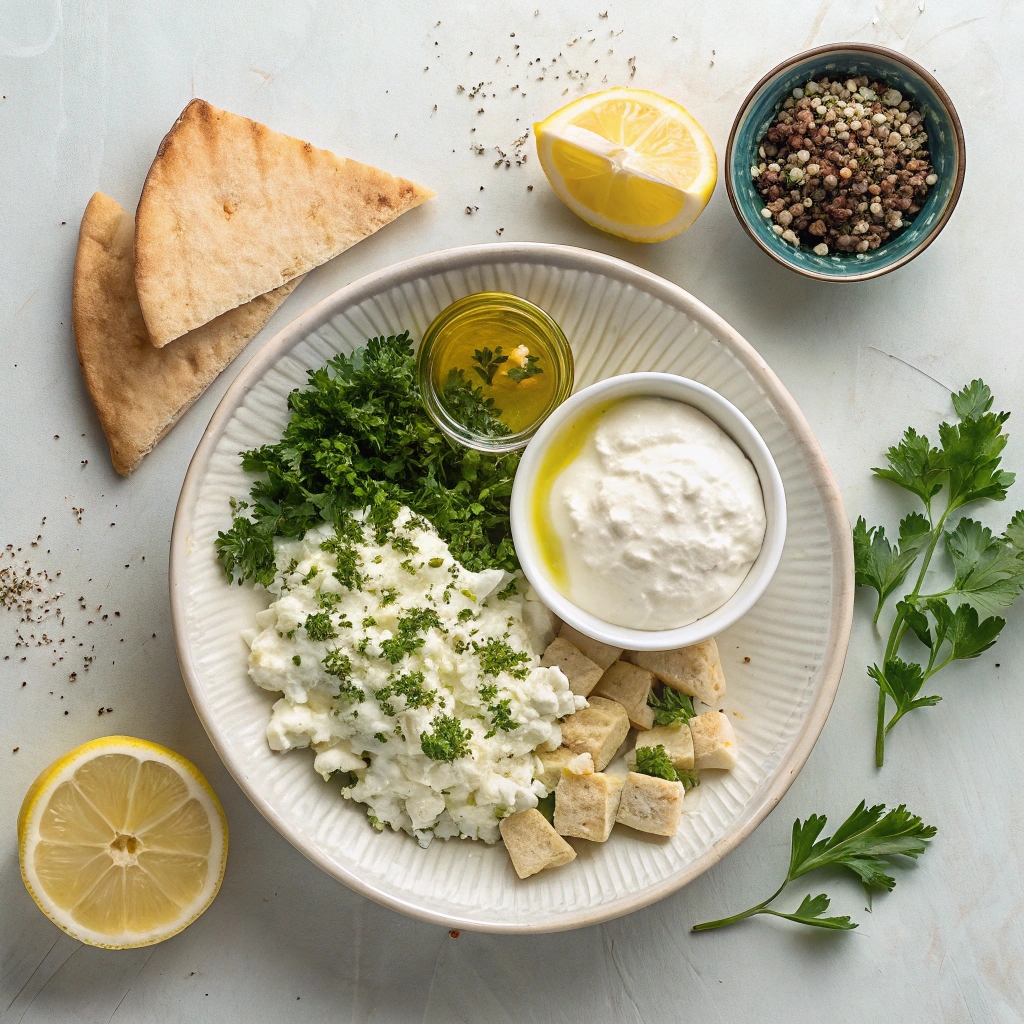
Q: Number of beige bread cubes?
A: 11